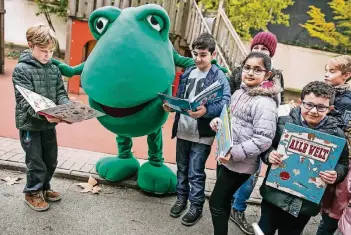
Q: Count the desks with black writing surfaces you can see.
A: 0